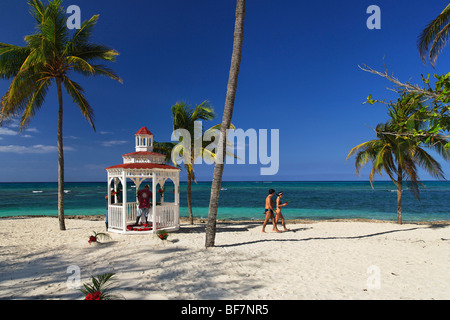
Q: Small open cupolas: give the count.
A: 1